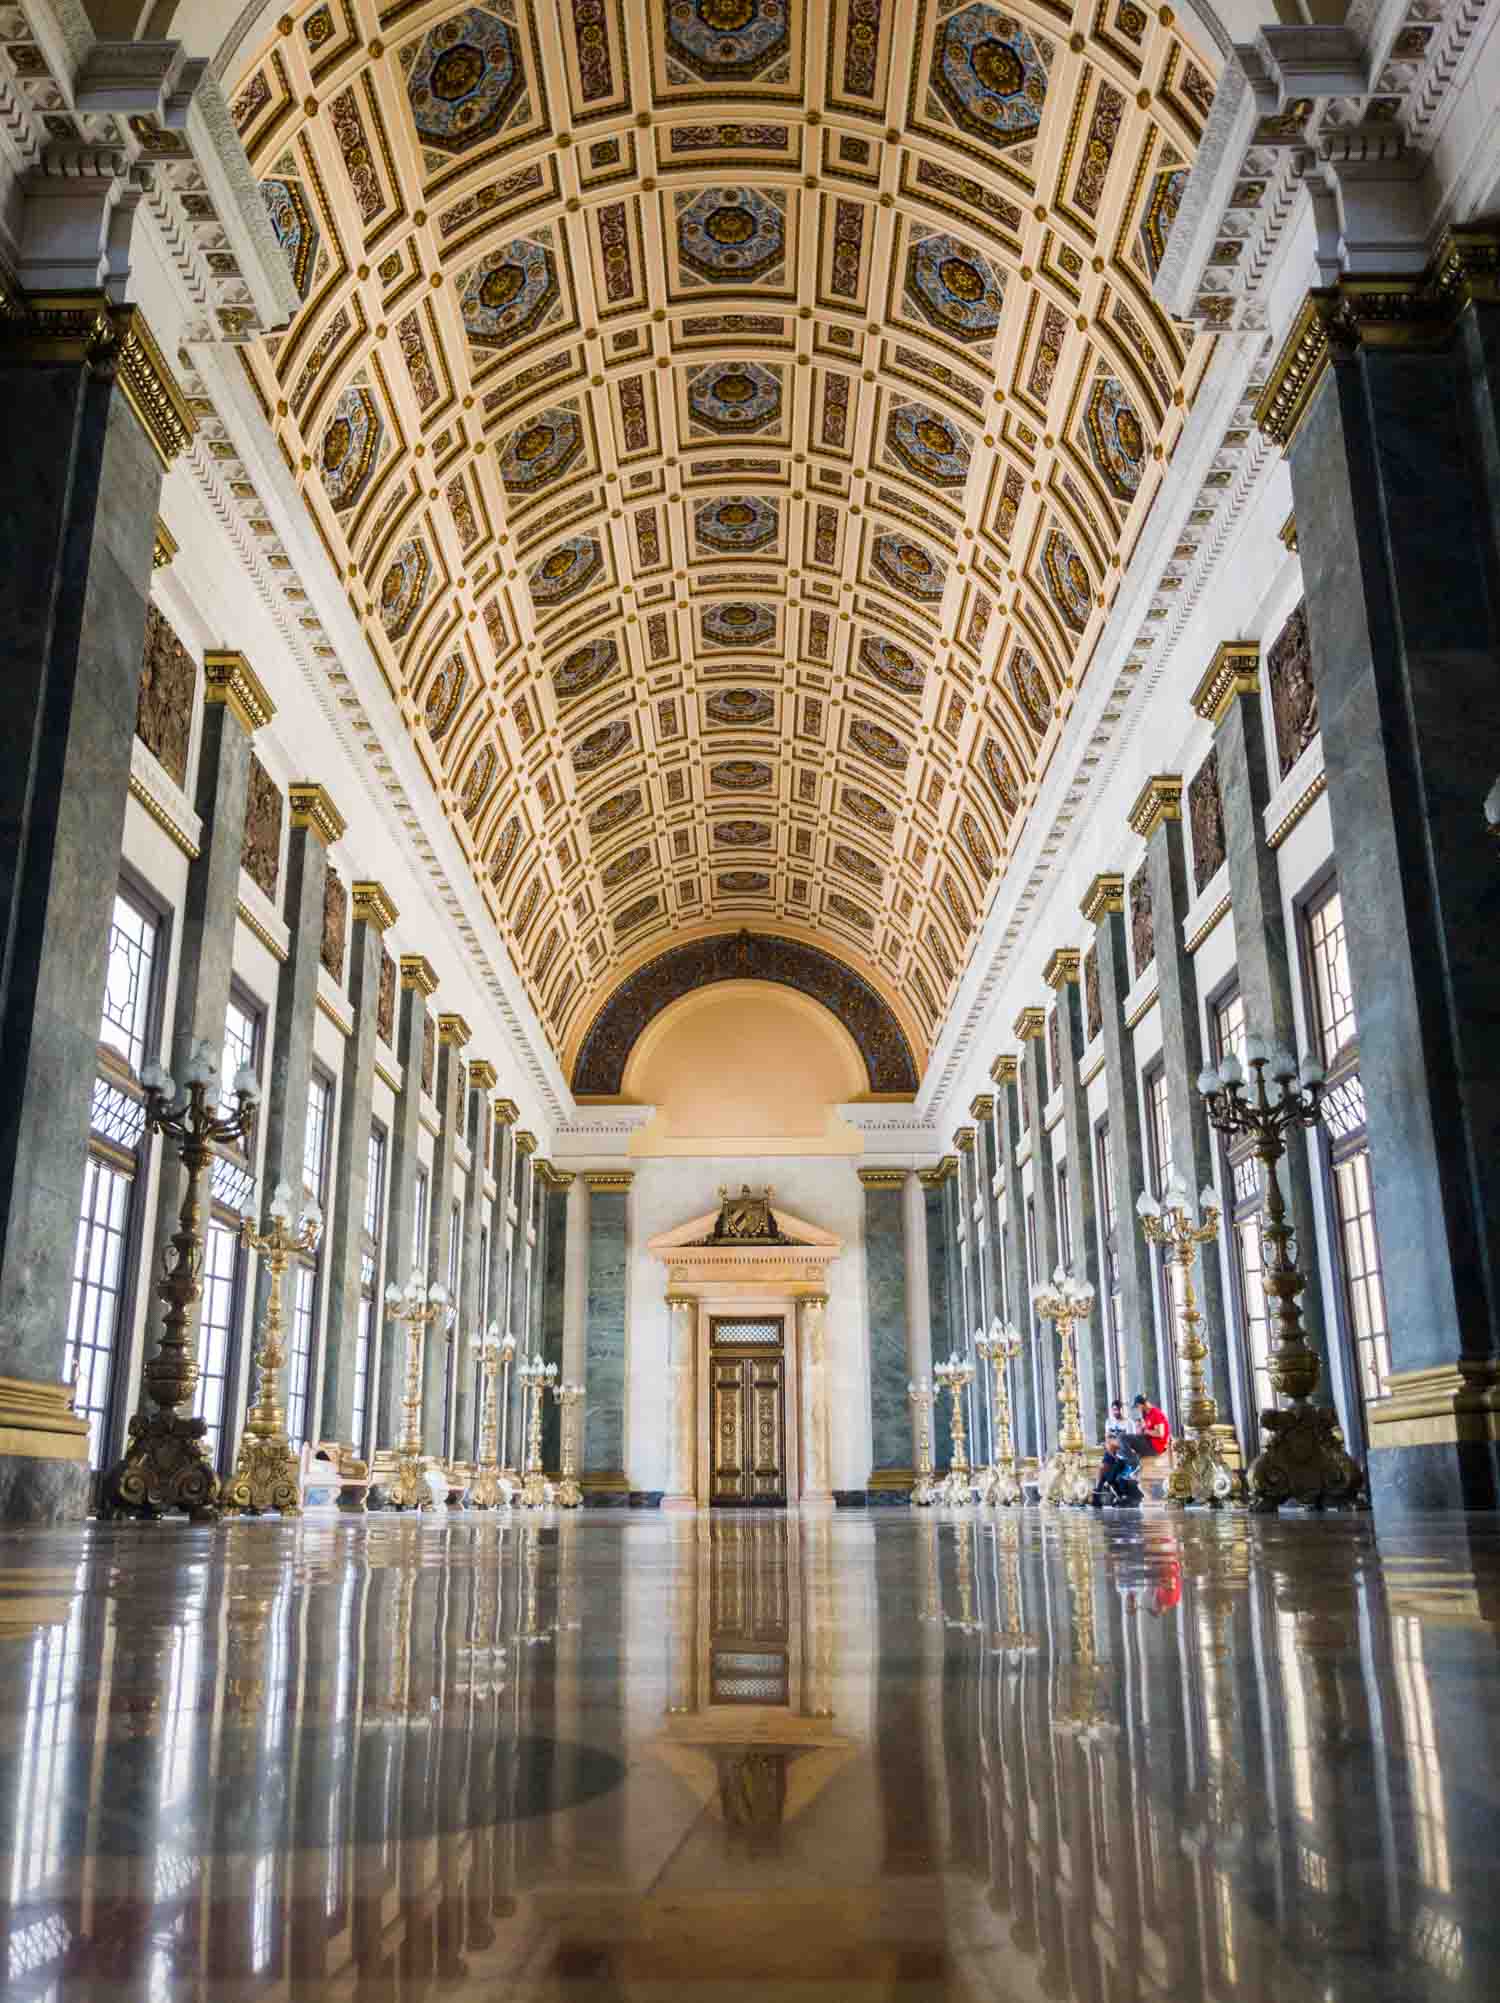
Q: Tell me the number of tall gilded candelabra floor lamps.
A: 12